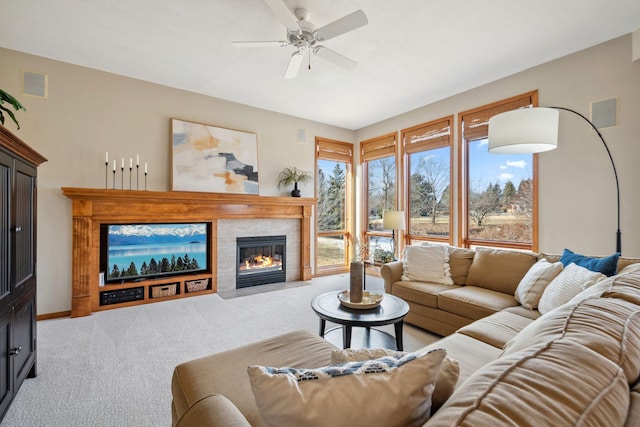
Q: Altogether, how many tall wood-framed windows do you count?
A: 4